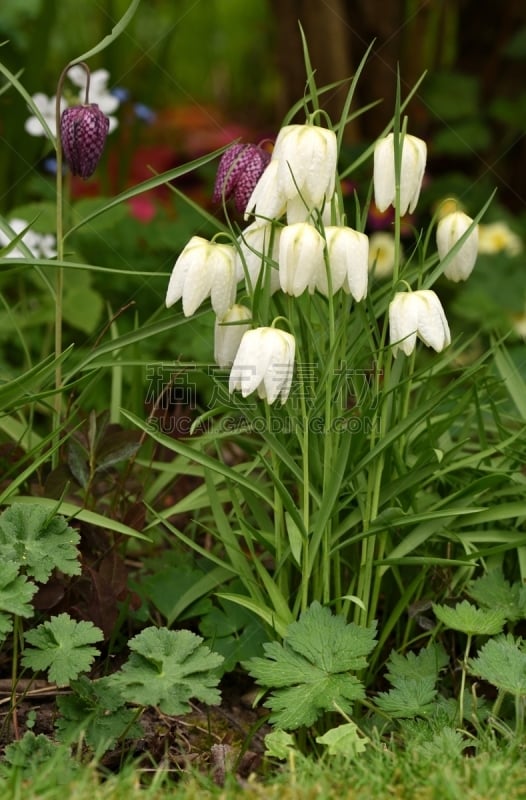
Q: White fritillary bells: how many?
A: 11